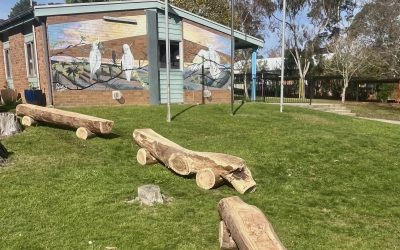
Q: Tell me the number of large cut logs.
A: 3